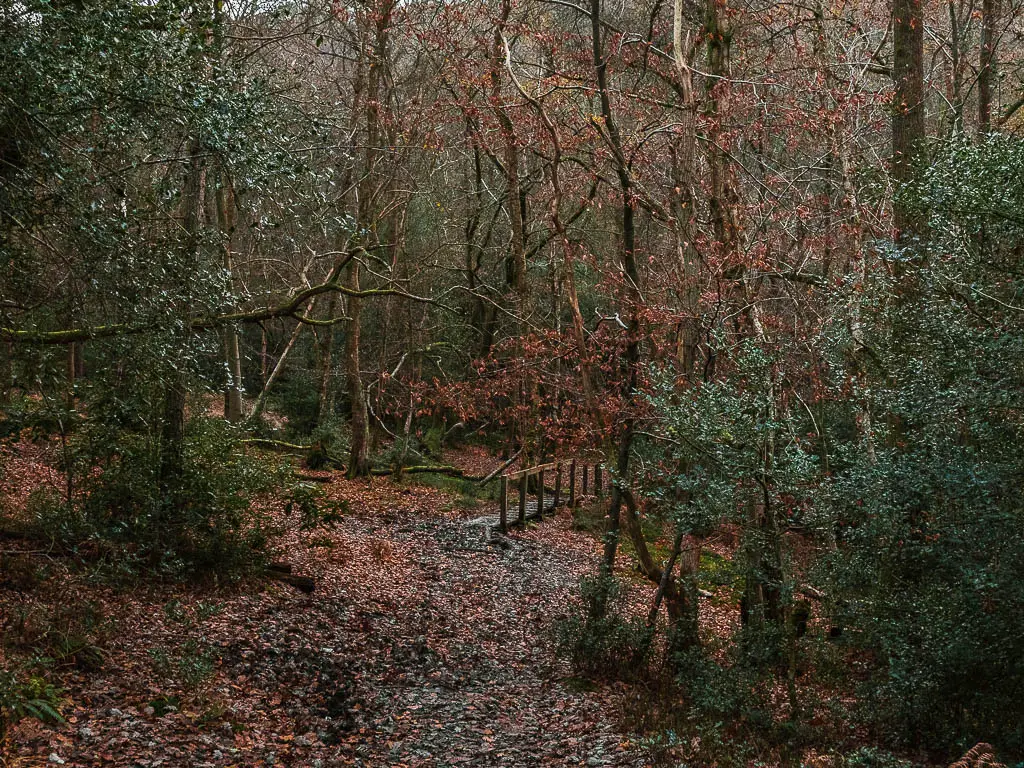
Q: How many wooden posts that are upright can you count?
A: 7